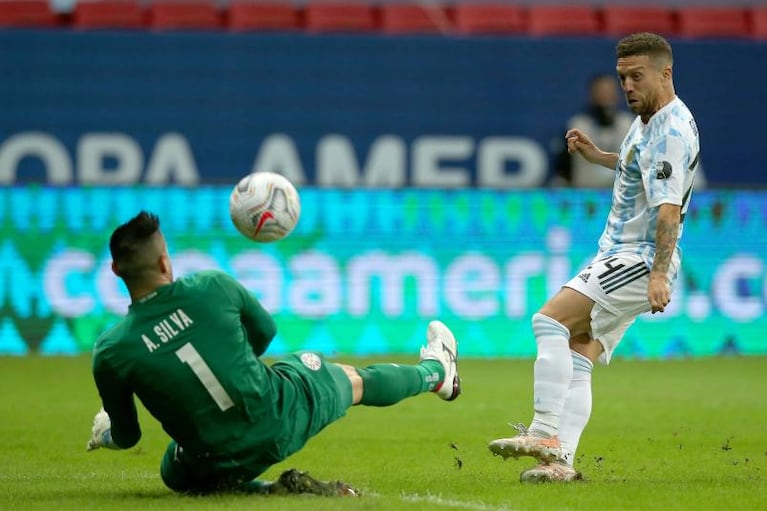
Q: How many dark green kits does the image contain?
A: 1